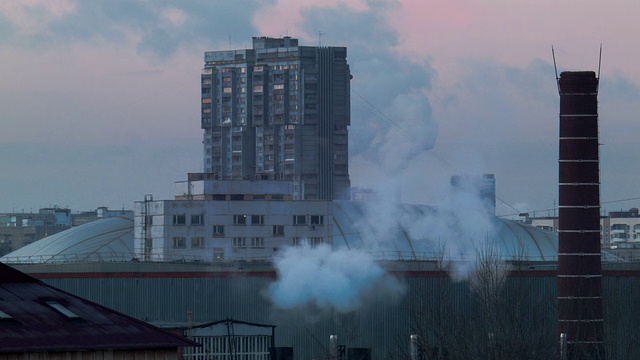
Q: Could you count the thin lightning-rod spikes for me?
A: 2